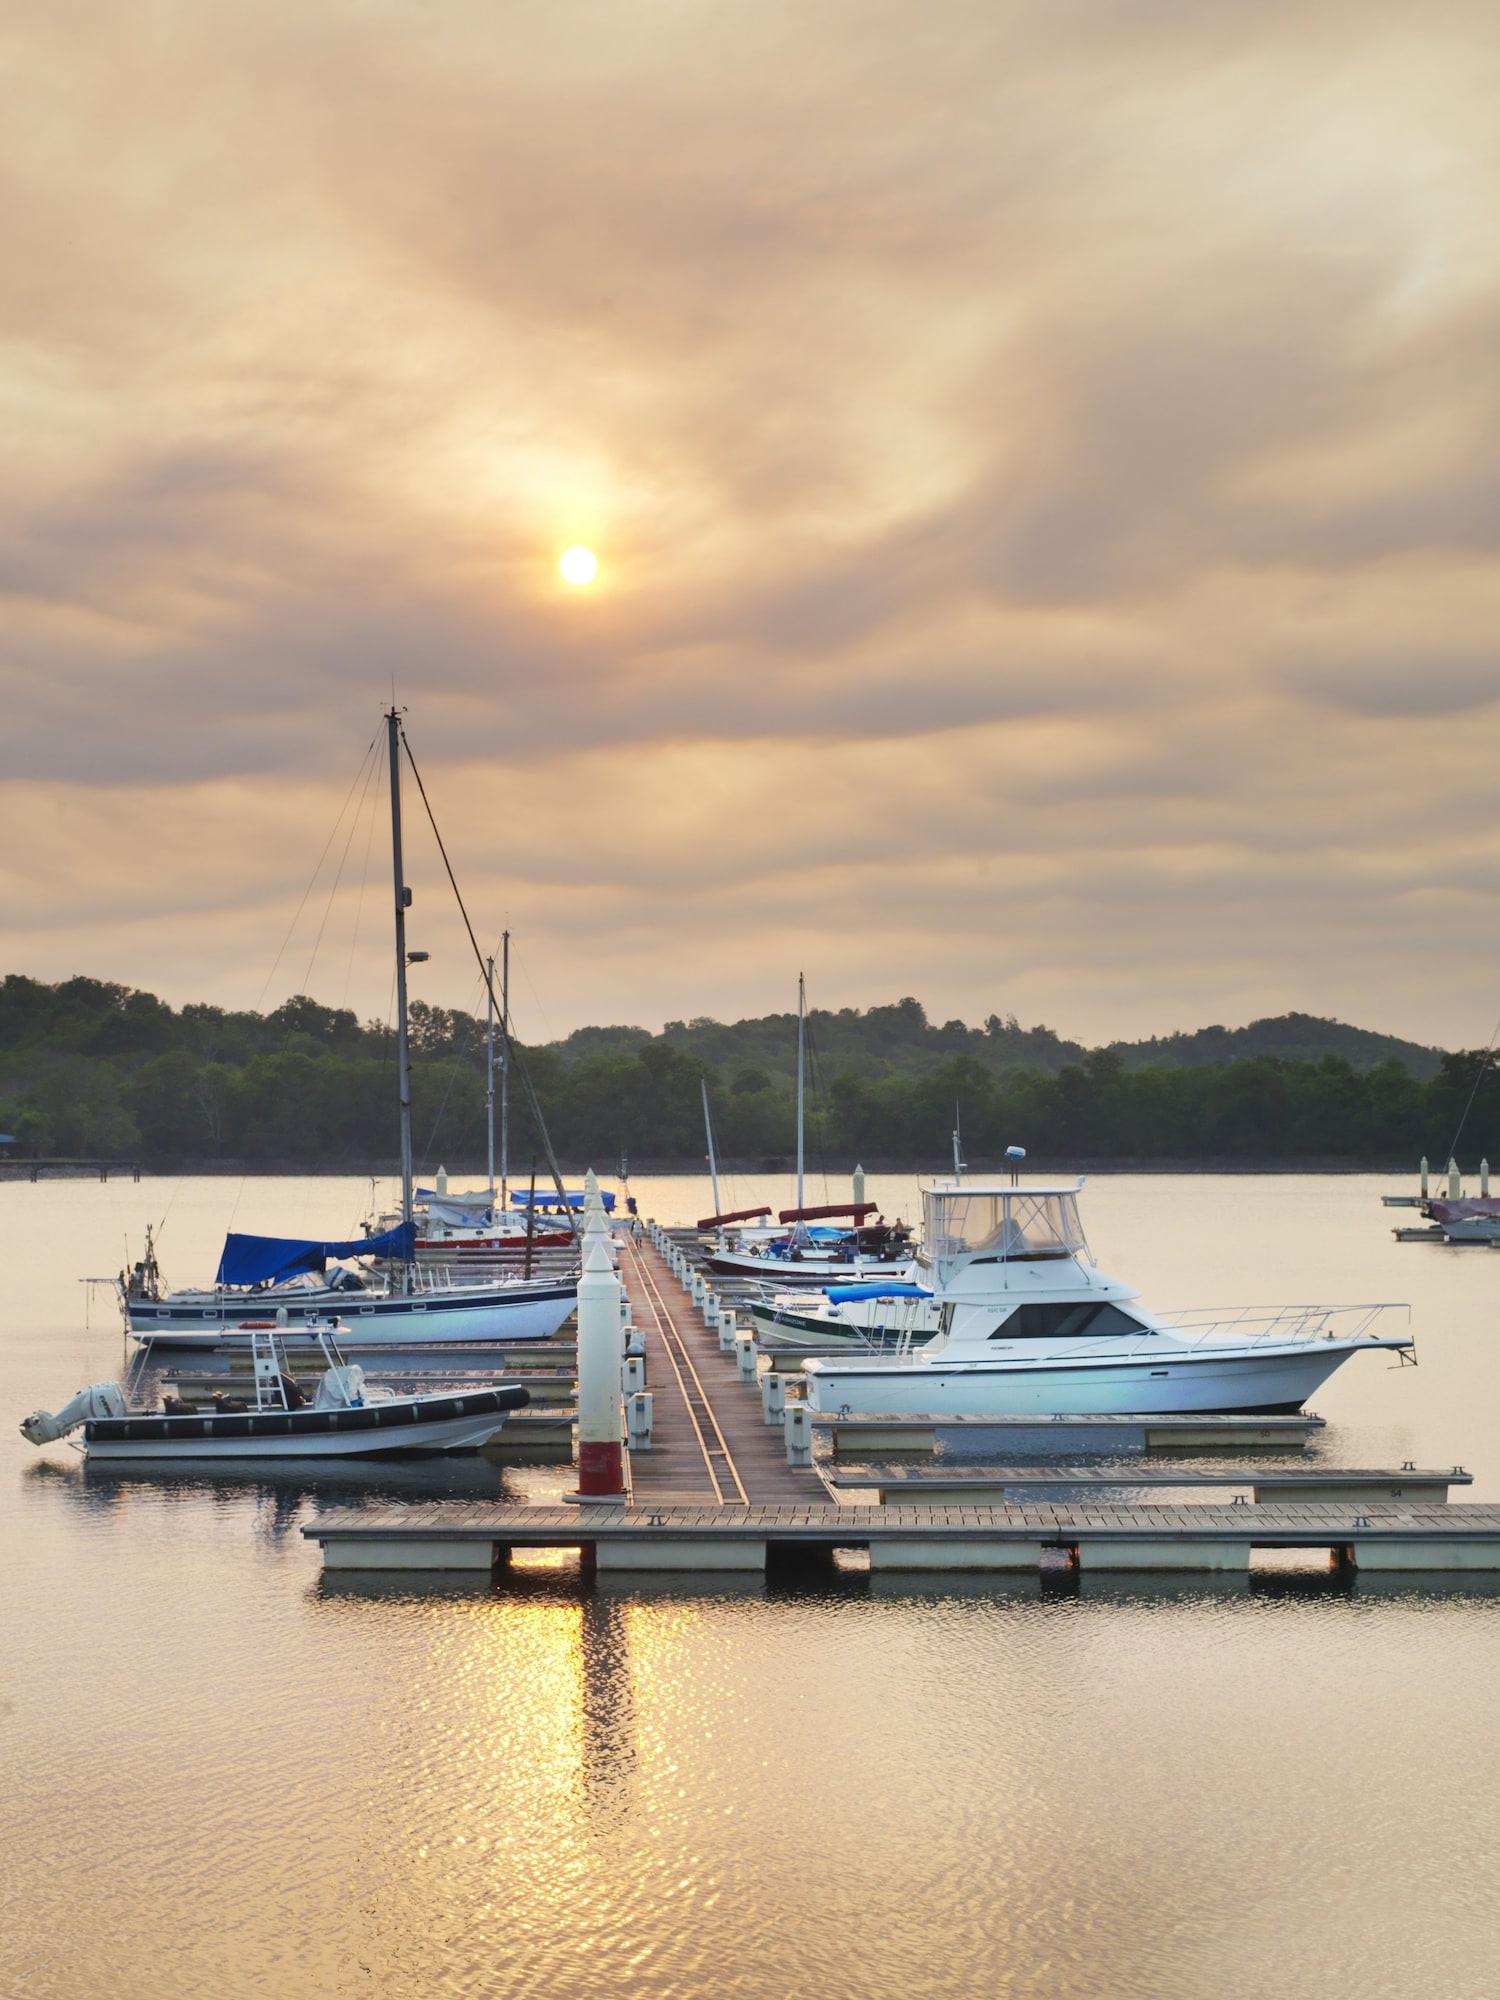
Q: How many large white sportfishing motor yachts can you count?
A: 1